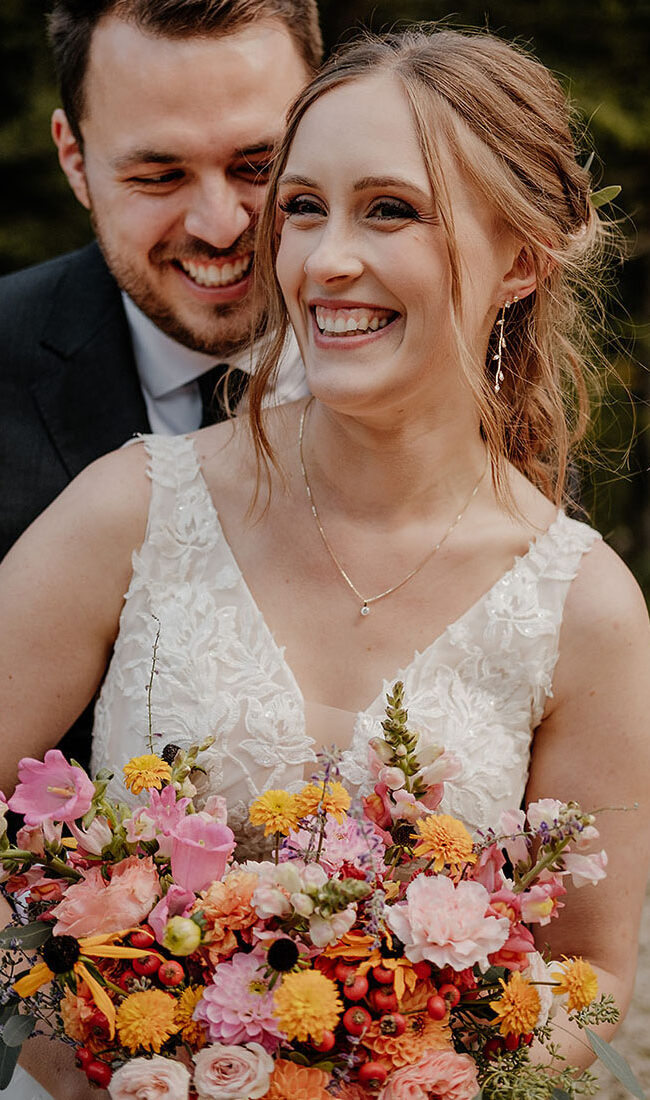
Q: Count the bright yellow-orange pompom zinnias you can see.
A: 9